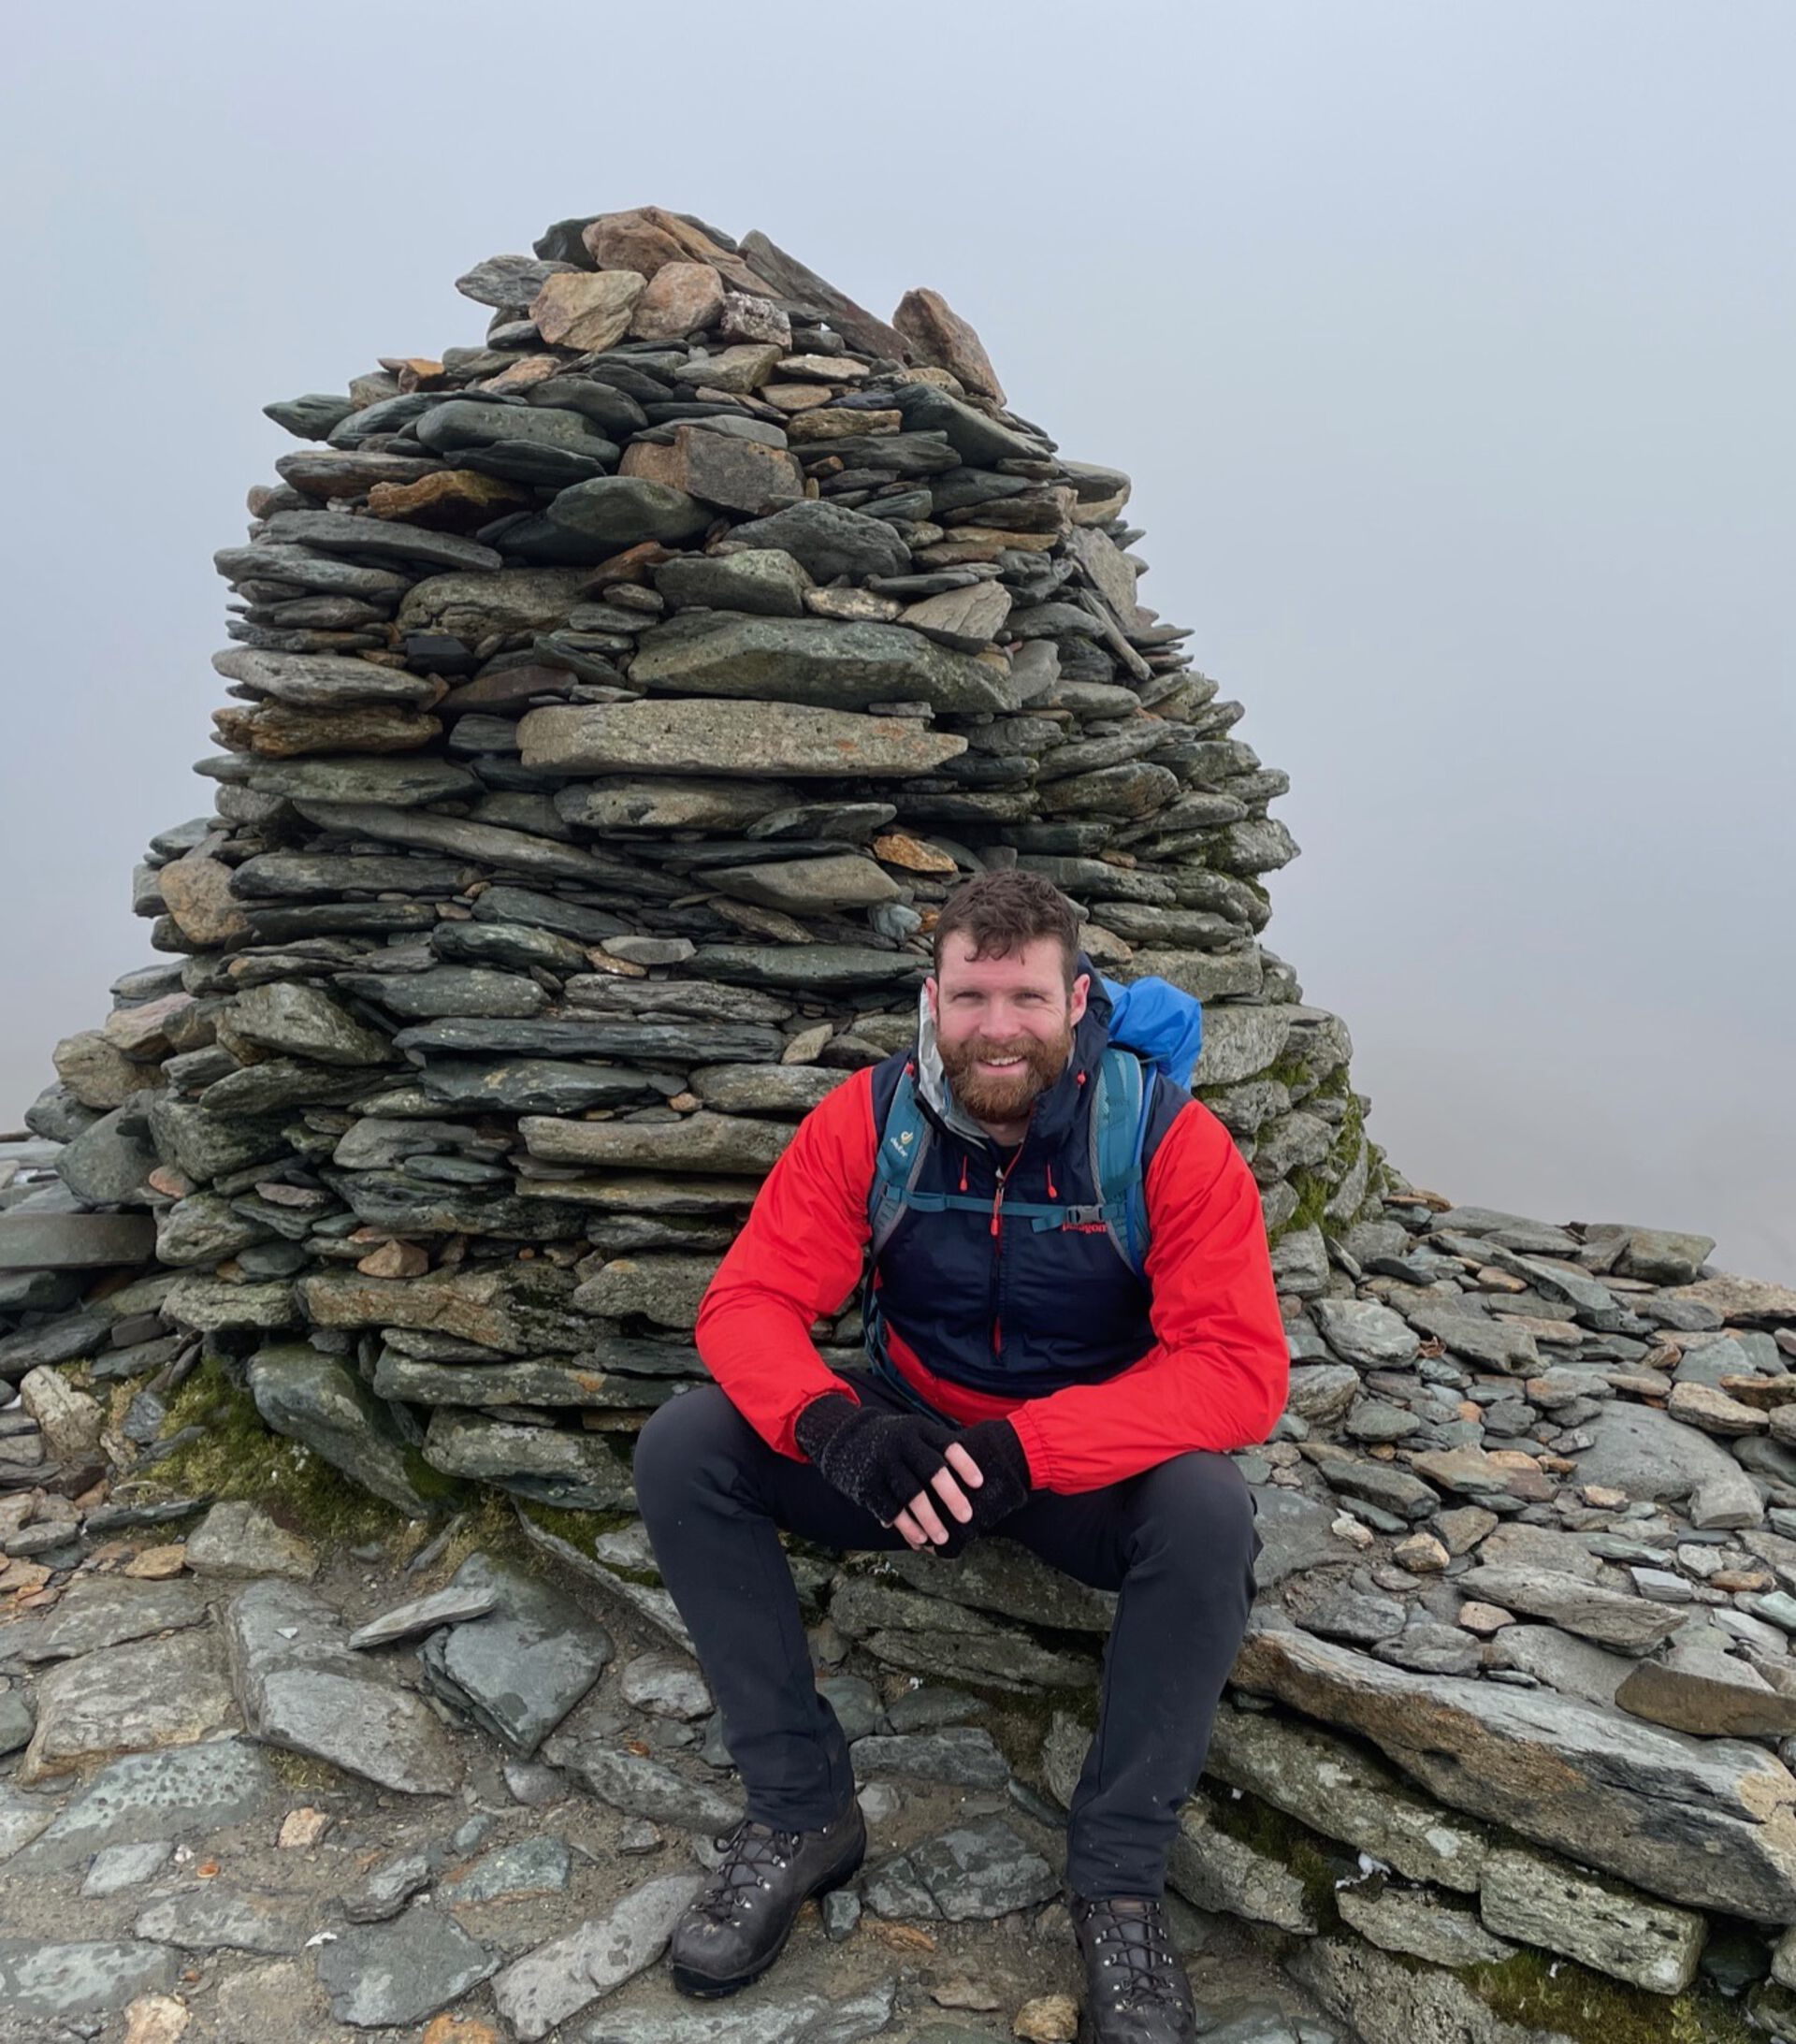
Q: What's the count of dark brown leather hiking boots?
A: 2